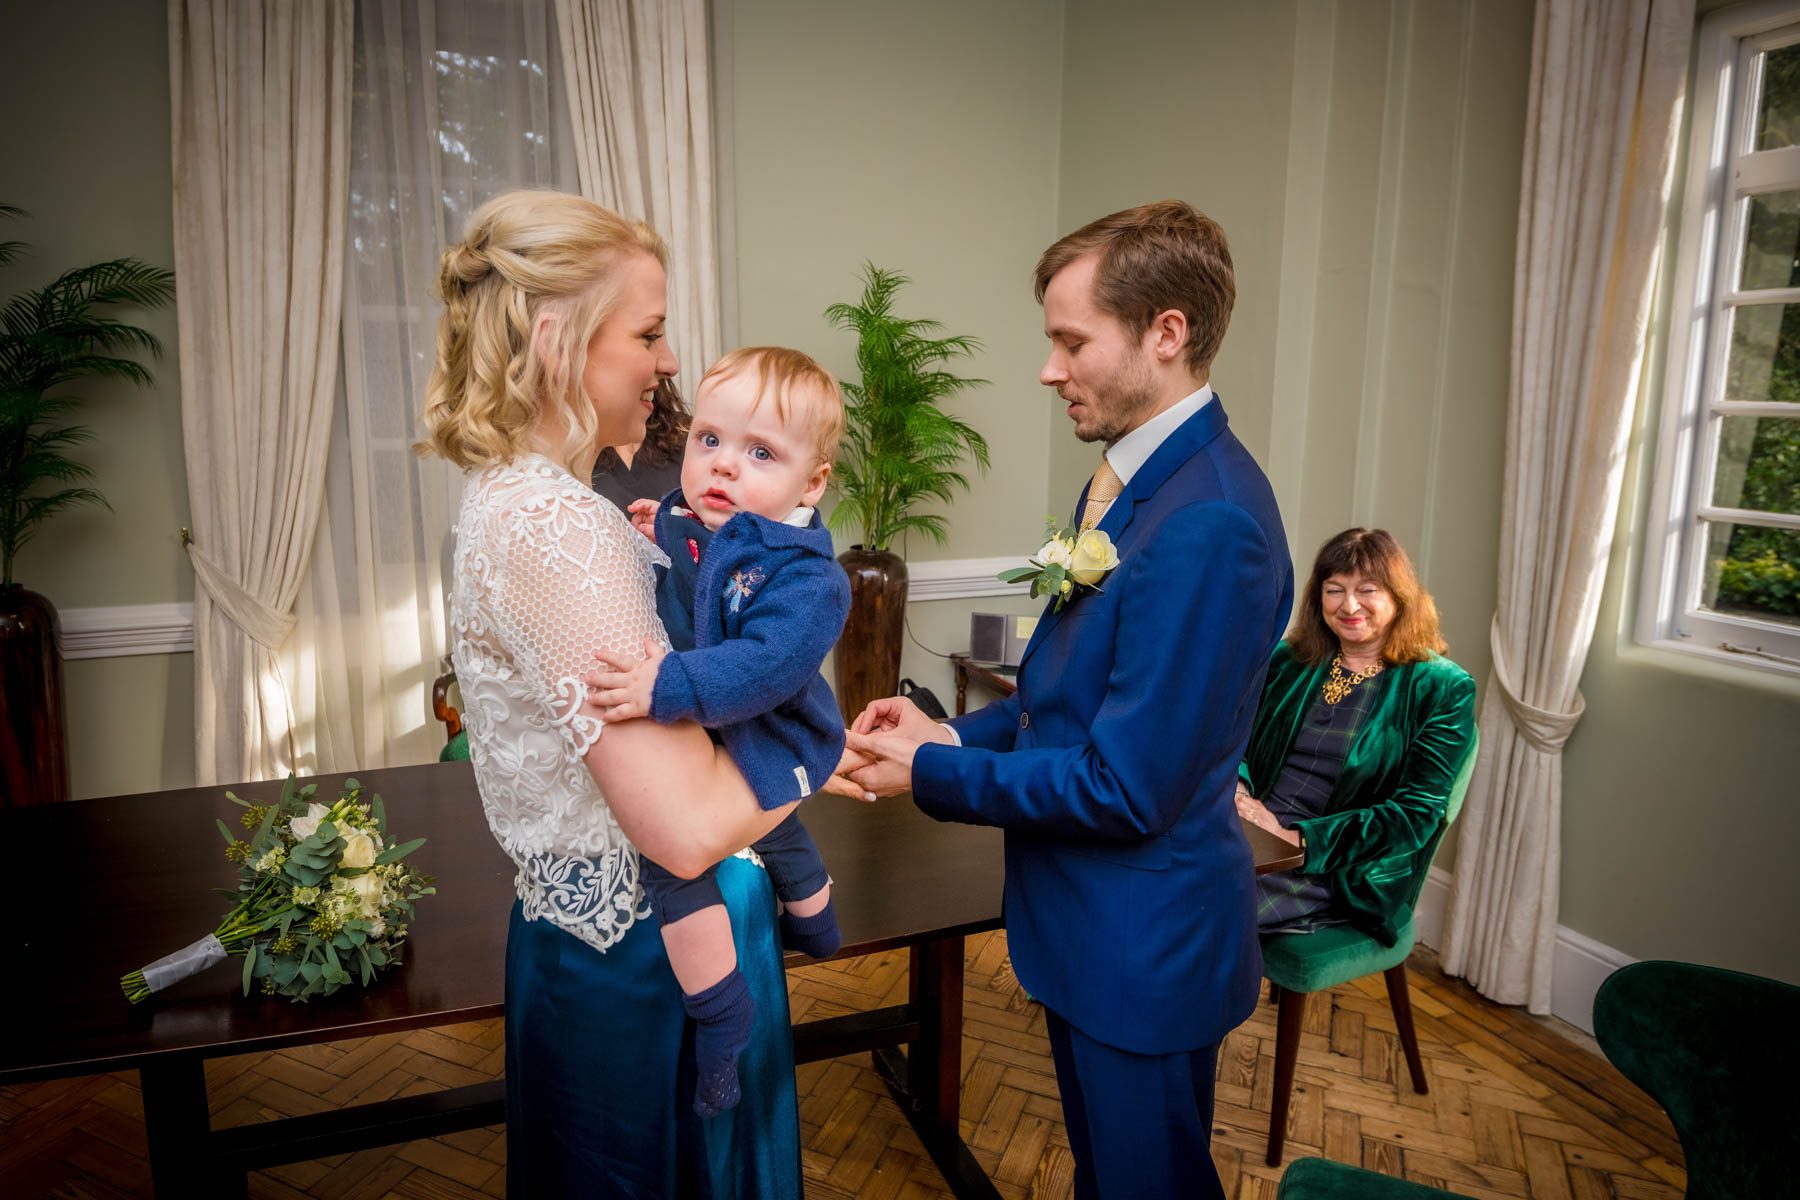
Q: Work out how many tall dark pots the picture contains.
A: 2